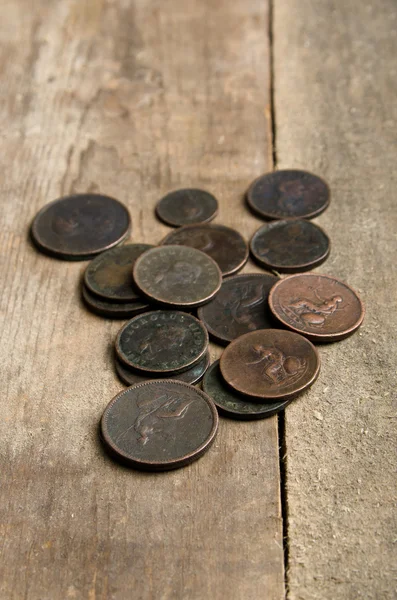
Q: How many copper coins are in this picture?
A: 15